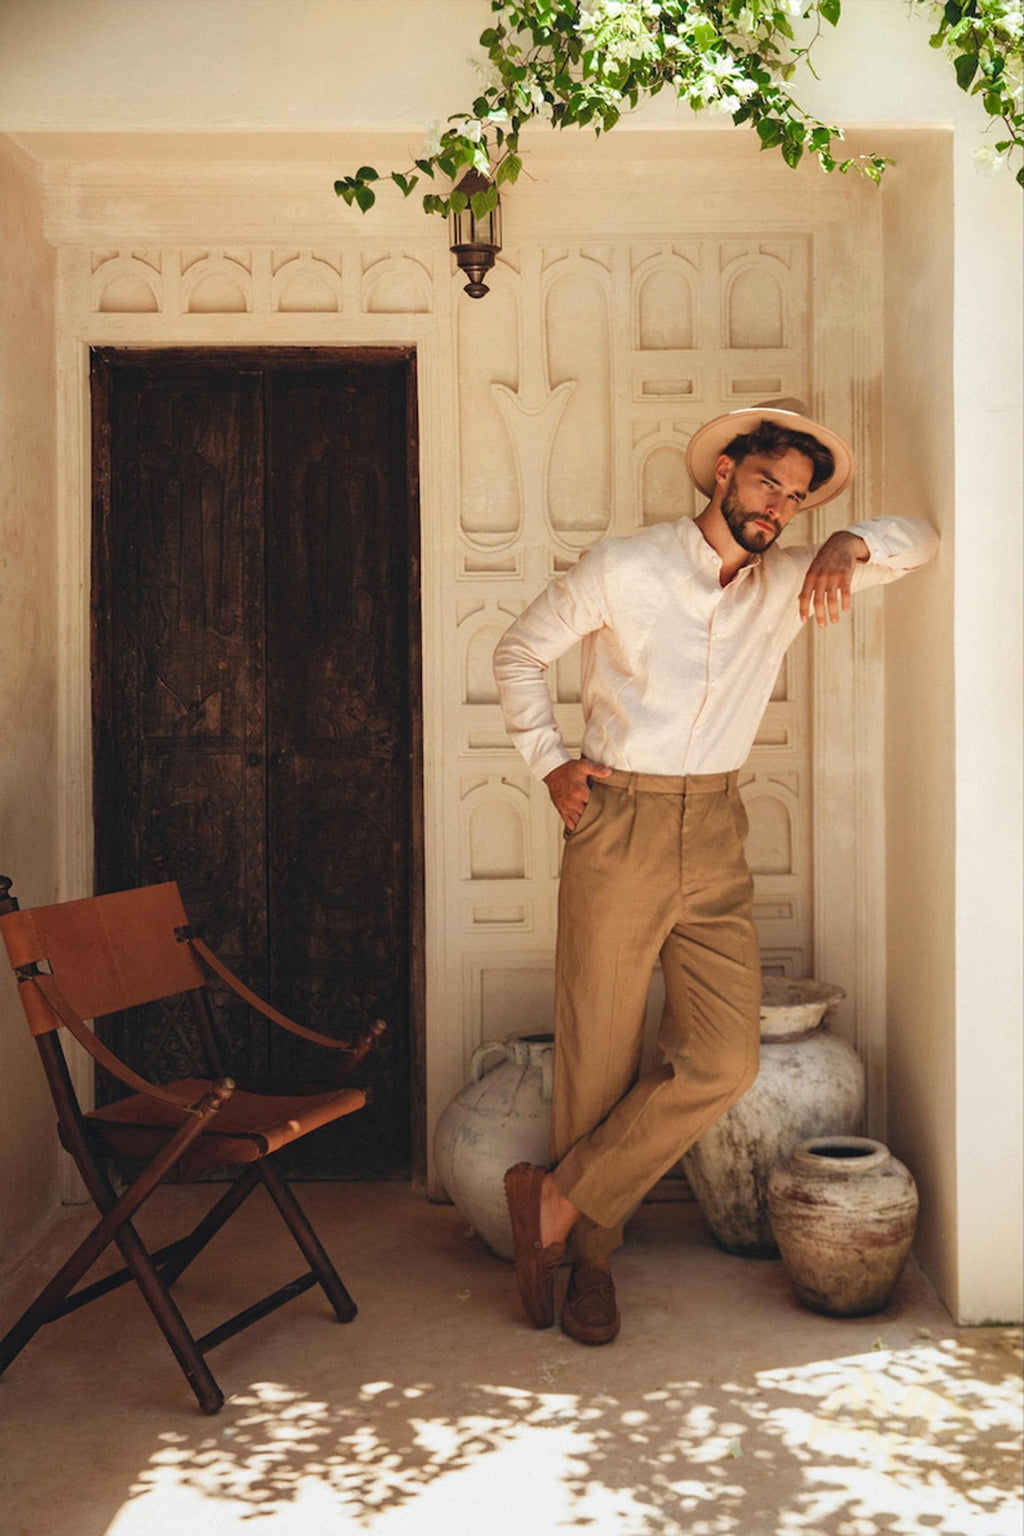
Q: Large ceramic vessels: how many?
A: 3